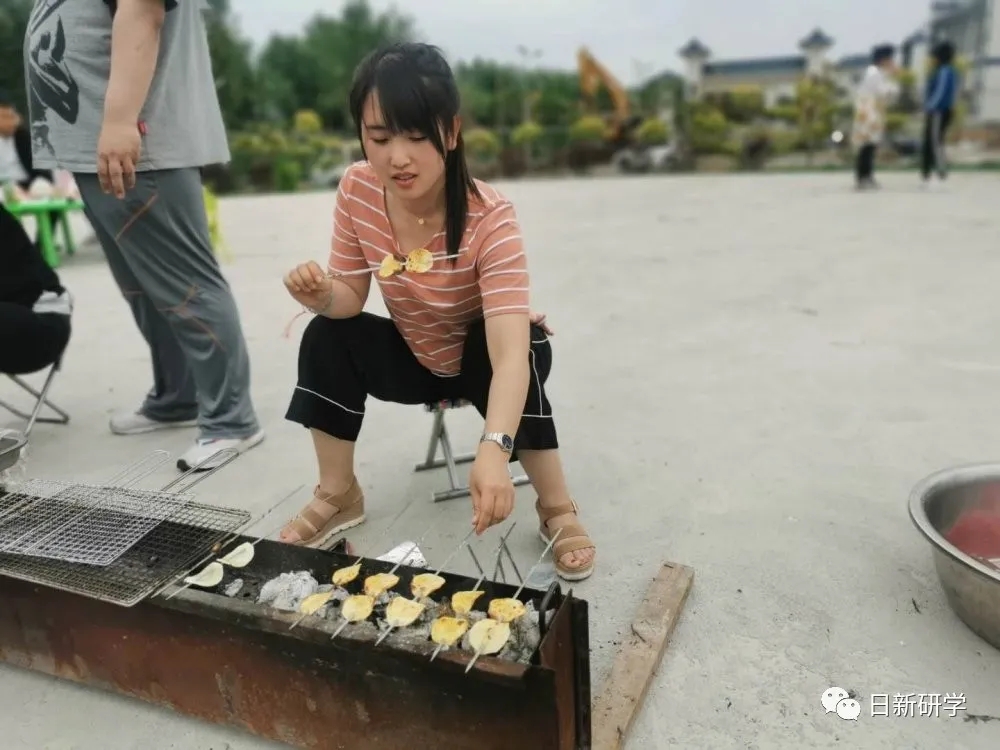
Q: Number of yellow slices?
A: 12